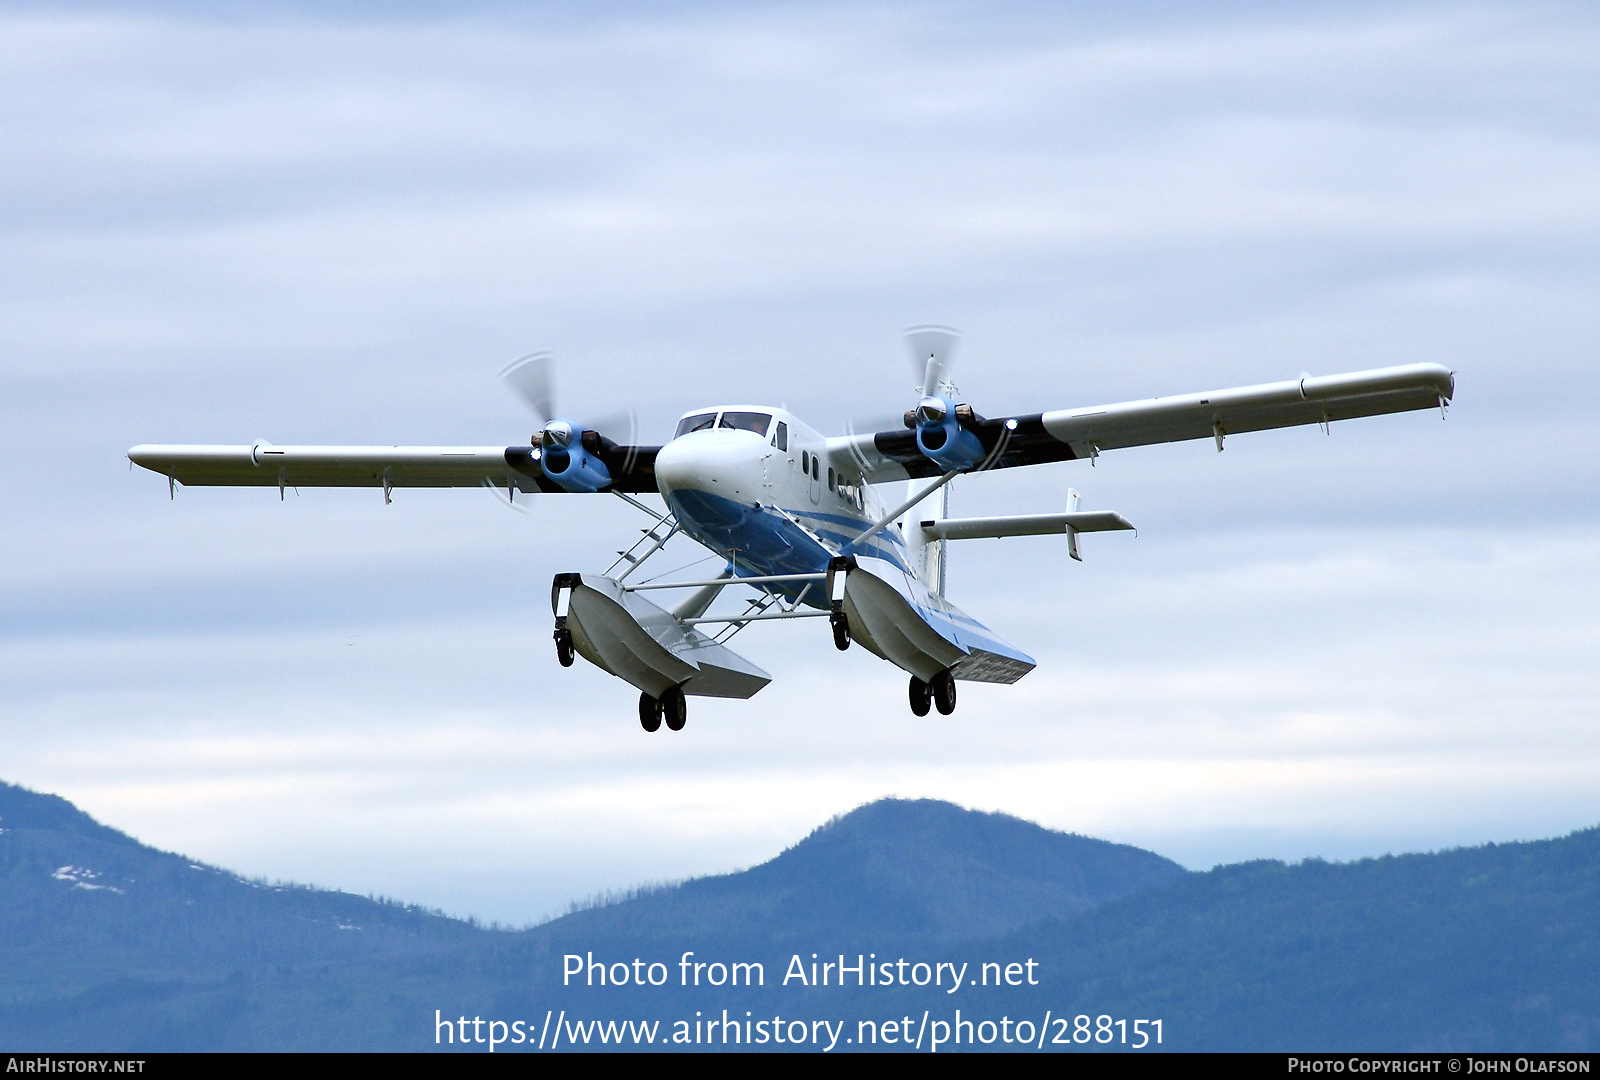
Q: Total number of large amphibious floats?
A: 2